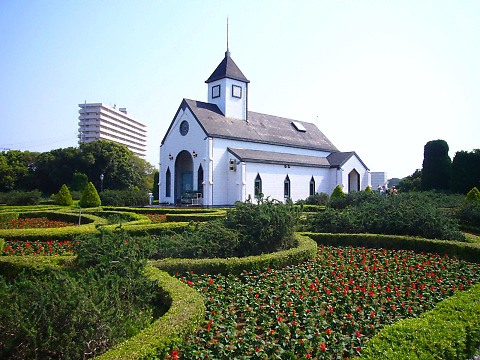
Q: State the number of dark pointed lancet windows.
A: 5